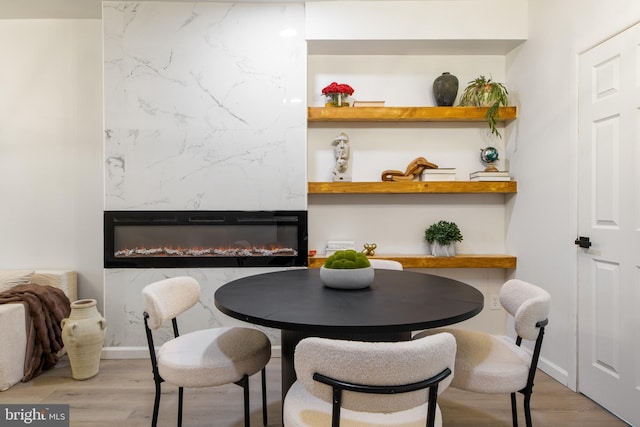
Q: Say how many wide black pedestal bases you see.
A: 1